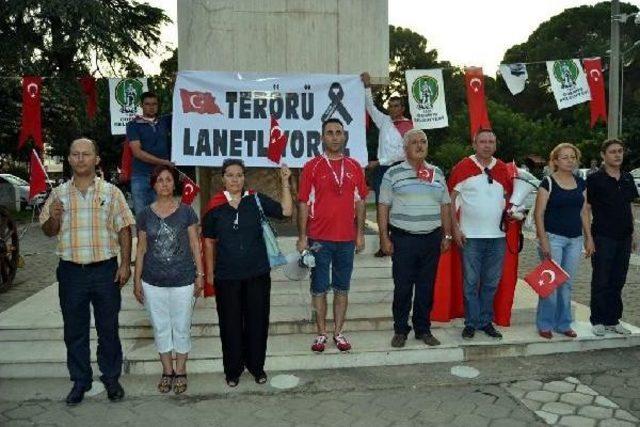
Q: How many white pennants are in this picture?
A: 4